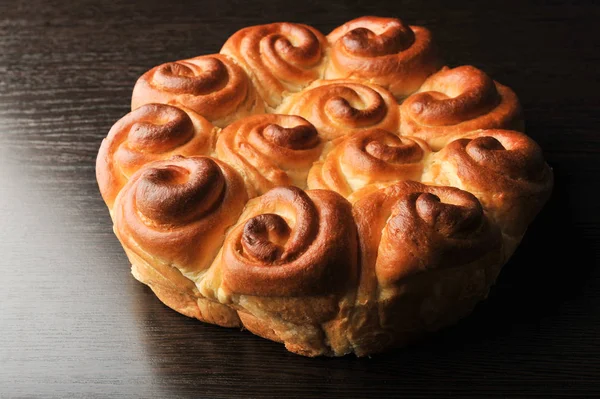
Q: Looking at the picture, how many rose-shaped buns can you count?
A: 12